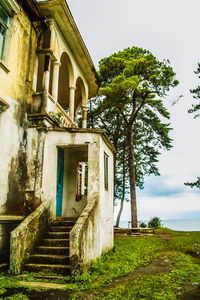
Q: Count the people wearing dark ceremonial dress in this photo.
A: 0